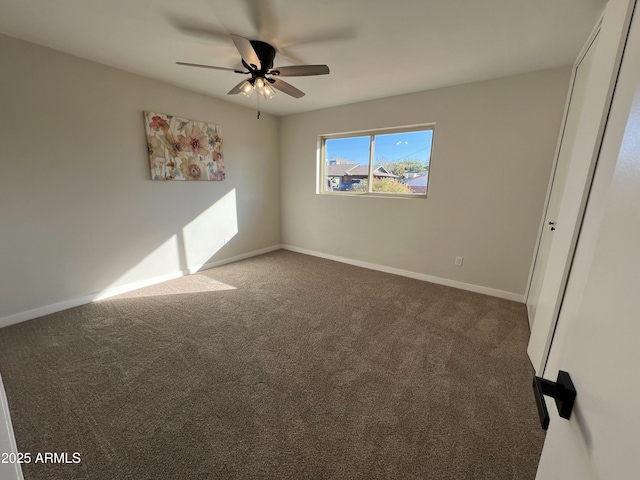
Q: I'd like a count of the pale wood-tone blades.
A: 5